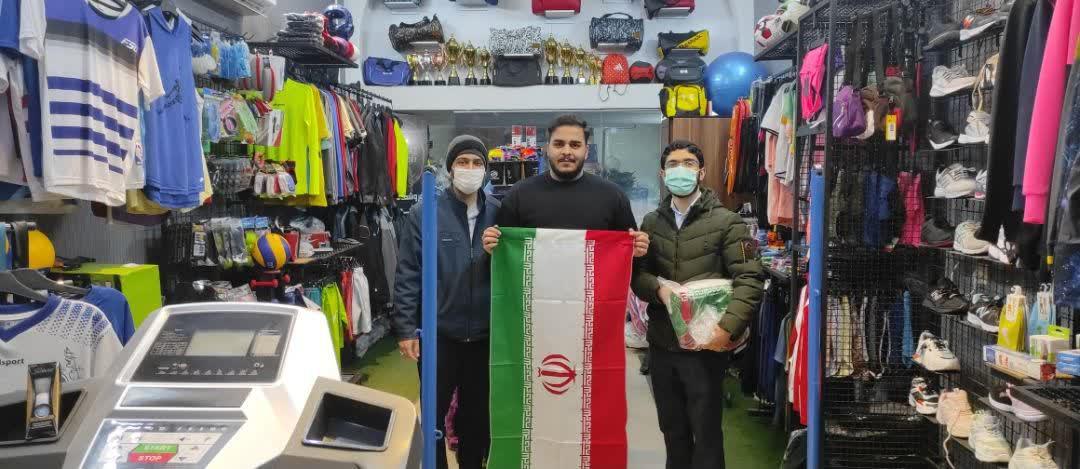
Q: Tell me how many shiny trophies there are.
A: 11